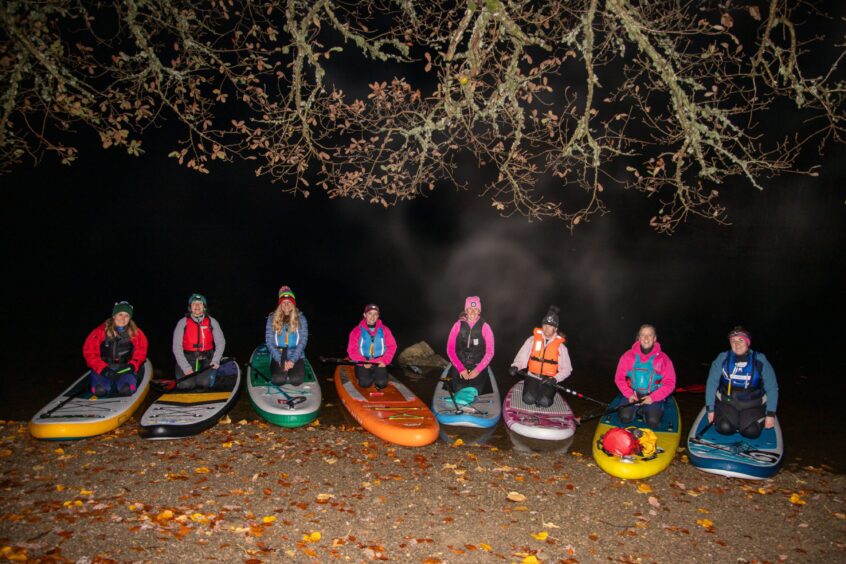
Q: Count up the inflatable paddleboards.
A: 8